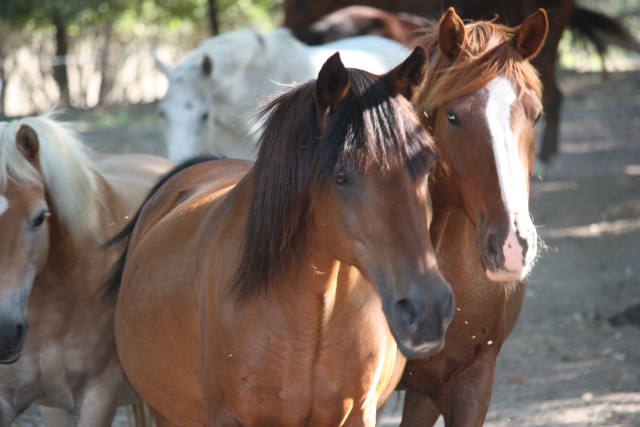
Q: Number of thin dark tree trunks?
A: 2